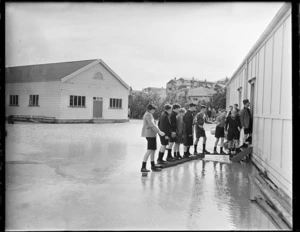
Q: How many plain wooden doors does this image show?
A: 1